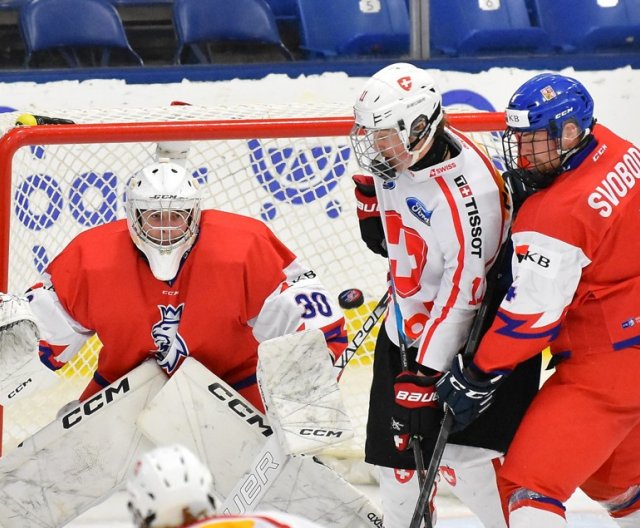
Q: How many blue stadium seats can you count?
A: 5